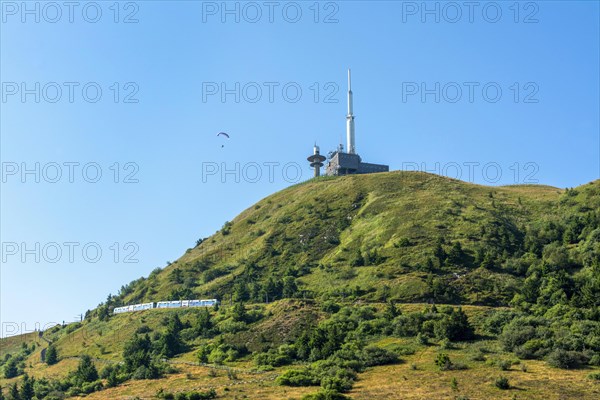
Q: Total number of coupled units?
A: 2